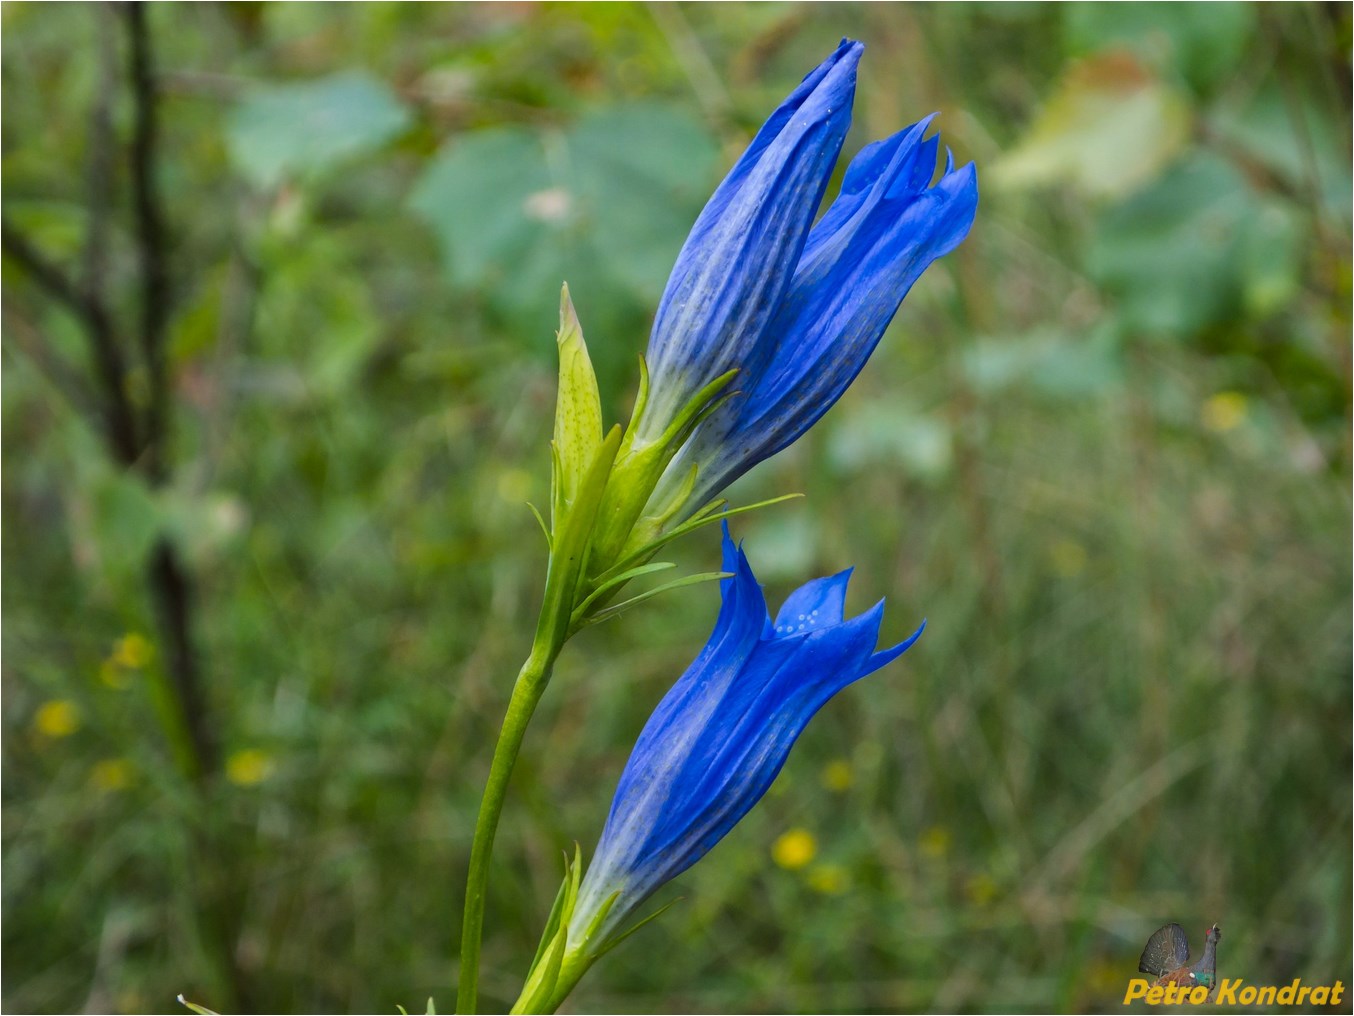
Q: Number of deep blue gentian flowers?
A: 3